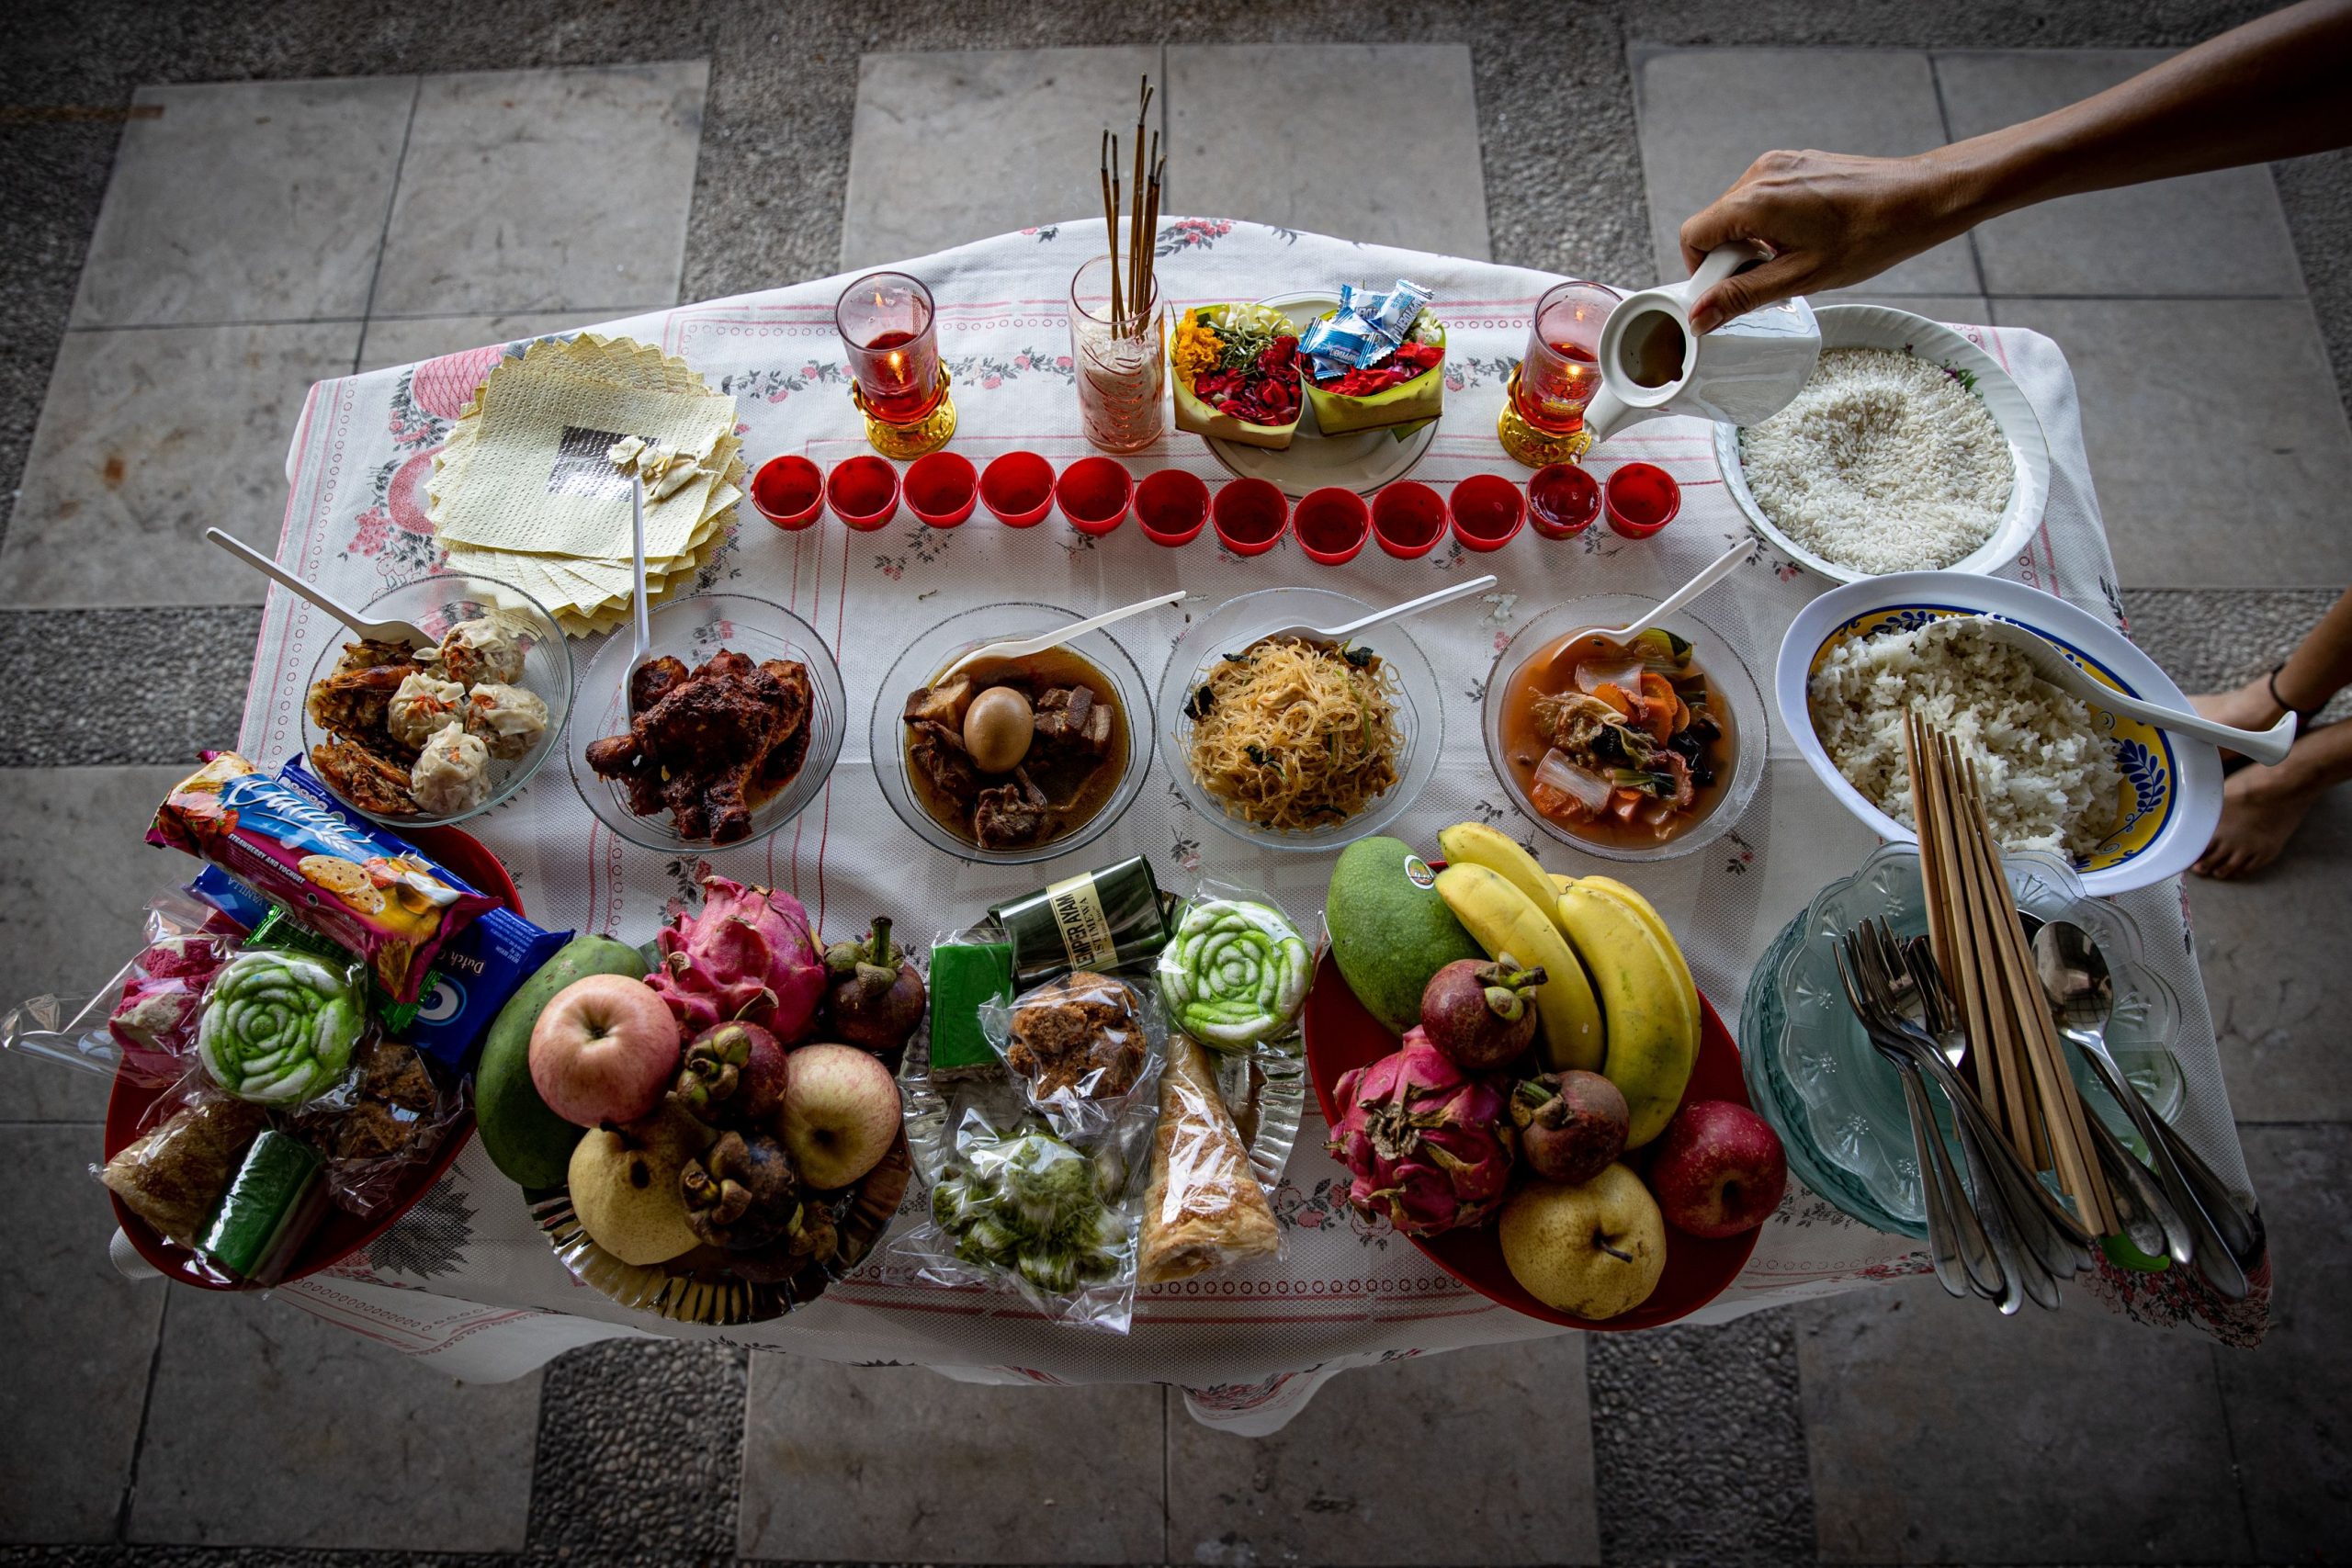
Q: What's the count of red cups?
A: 12